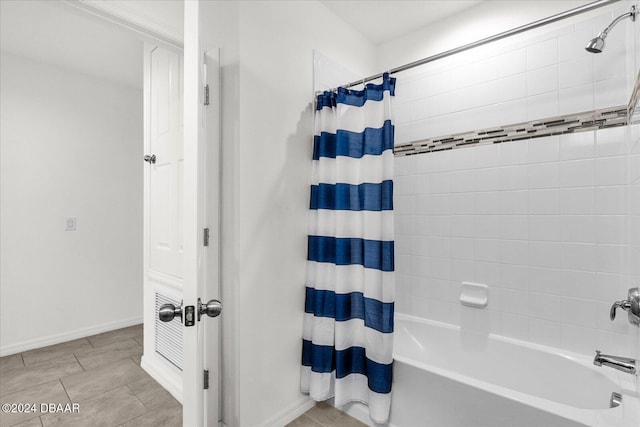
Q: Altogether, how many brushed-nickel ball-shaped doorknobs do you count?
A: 3